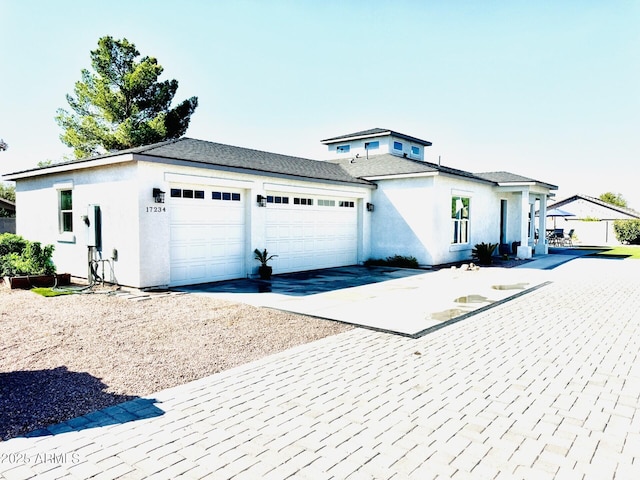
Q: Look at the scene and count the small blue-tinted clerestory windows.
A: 4